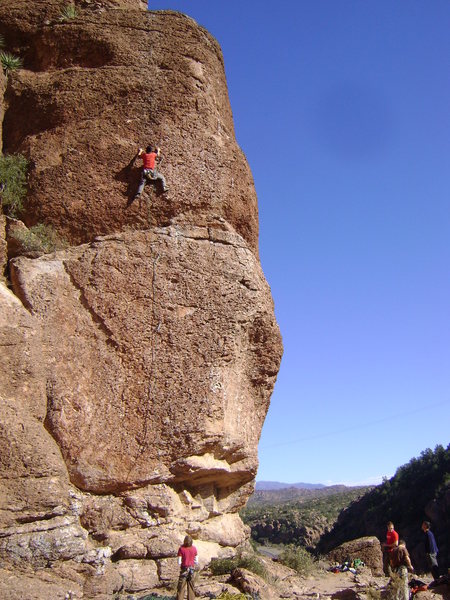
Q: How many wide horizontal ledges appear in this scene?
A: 1